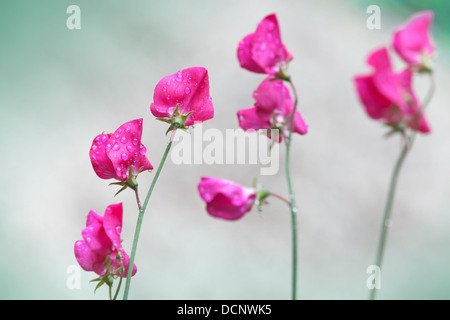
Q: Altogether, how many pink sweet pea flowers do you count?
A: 8